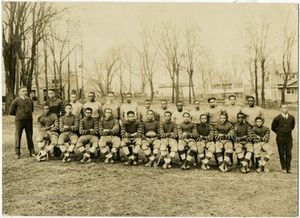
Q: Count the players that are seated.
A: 12